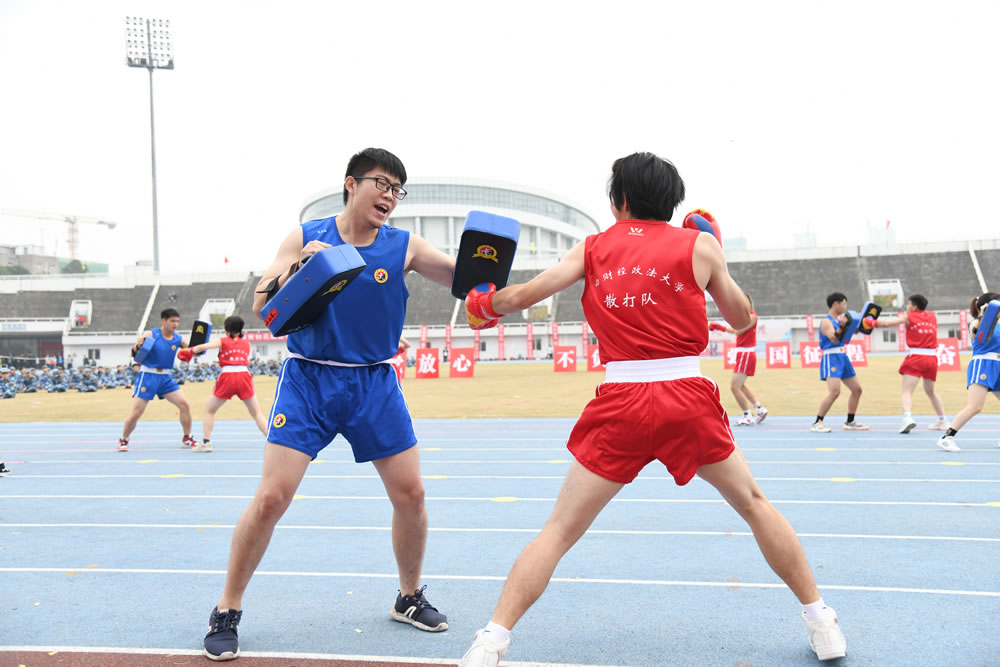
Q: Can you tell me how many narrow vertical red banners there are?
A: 11